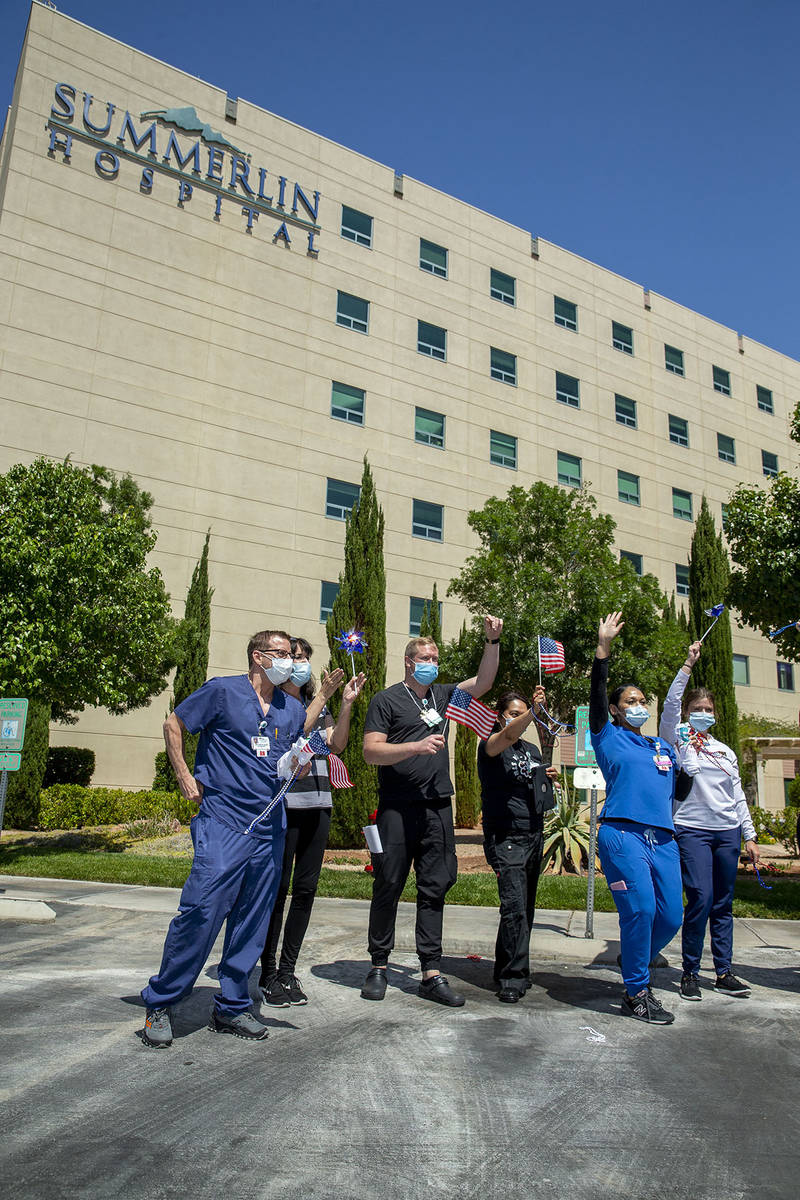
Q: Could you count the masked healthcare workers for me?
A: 6